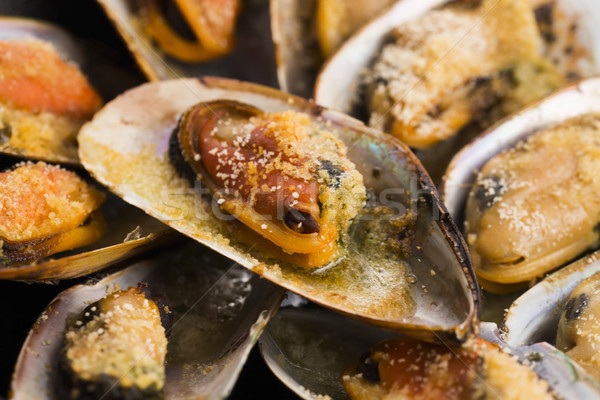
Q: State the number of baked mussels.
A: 10